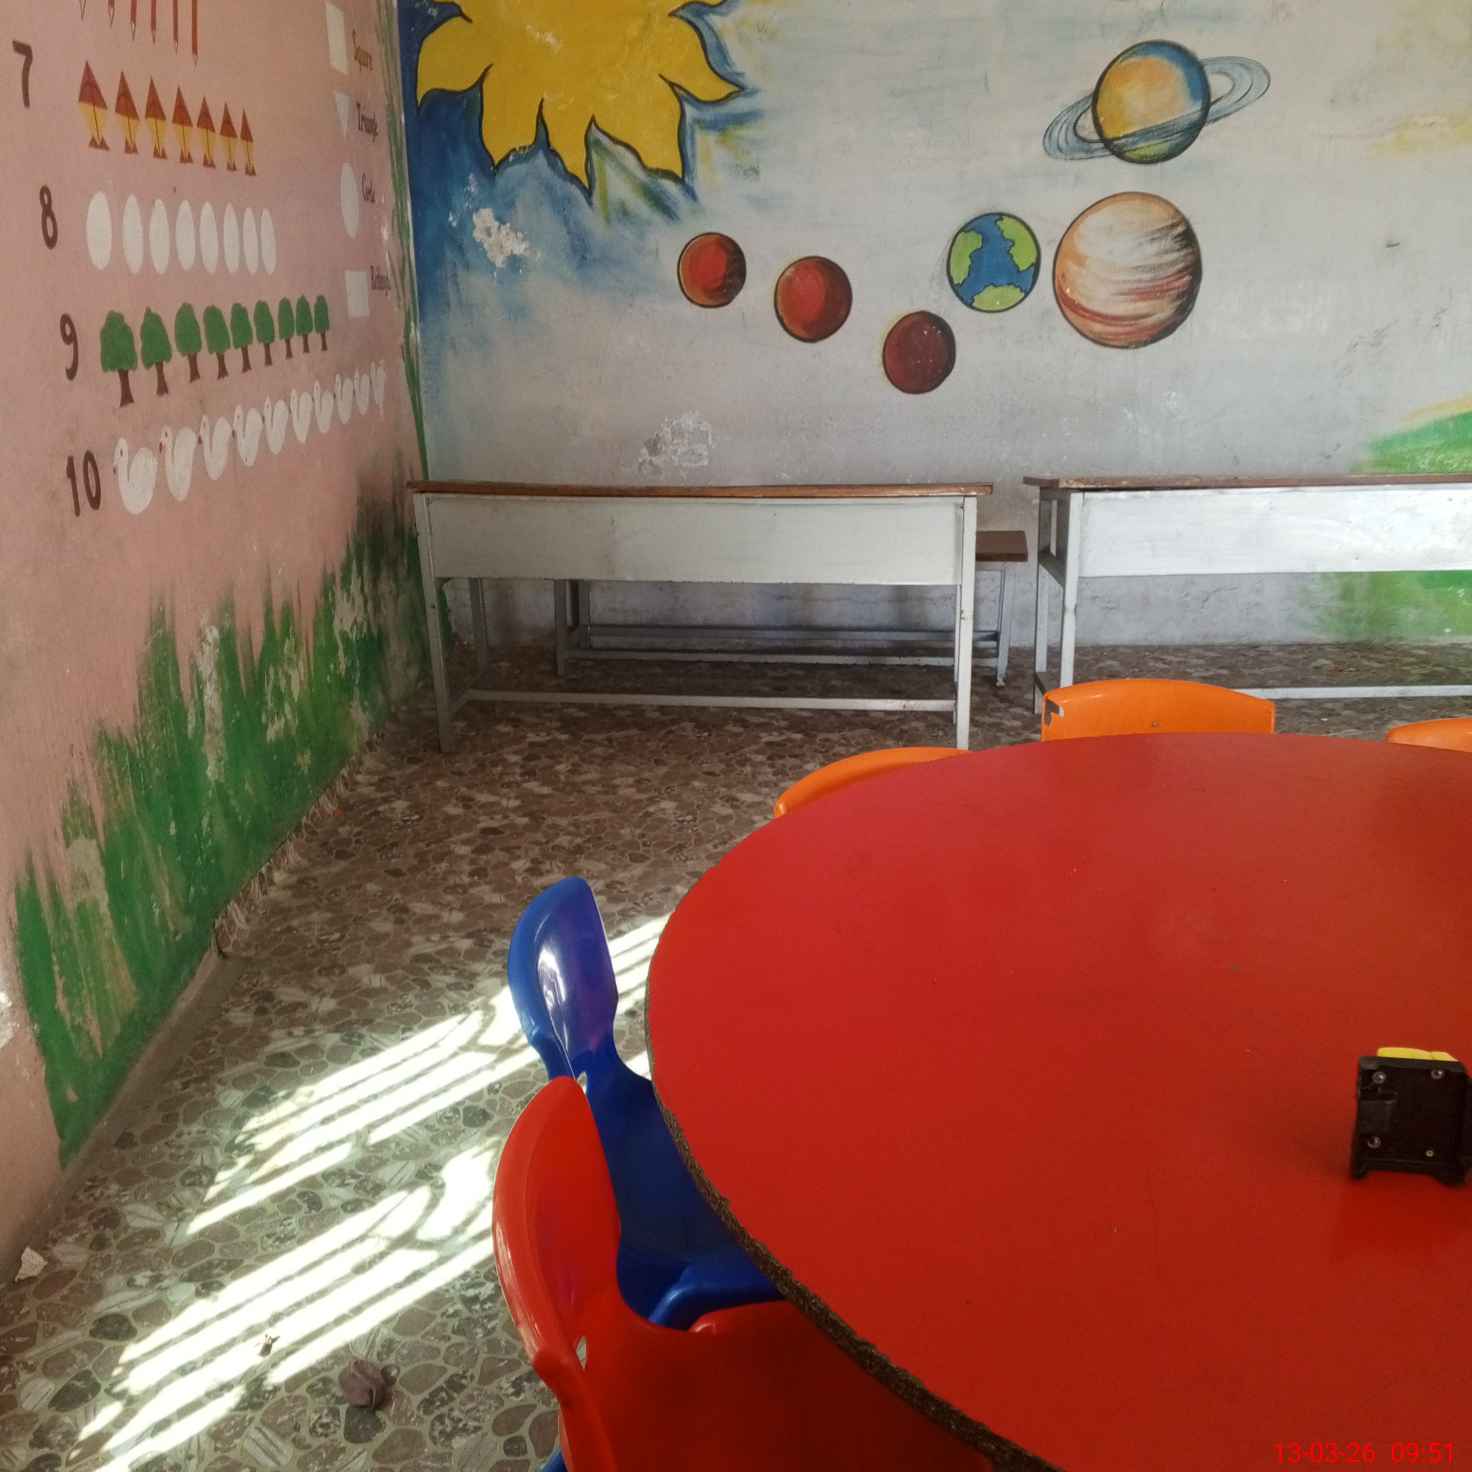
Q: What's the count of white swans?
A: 10